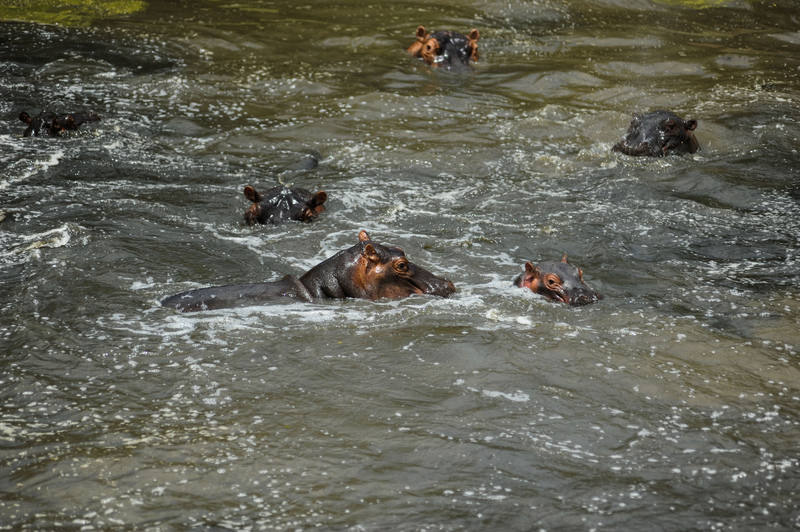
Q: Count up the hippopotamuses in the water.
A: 6